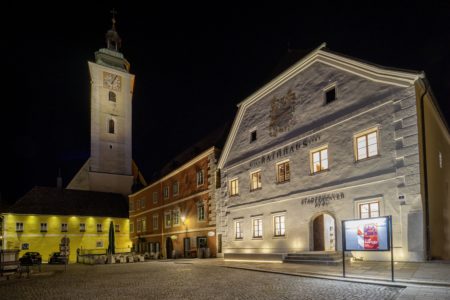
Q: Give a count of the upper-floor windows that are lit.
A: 5